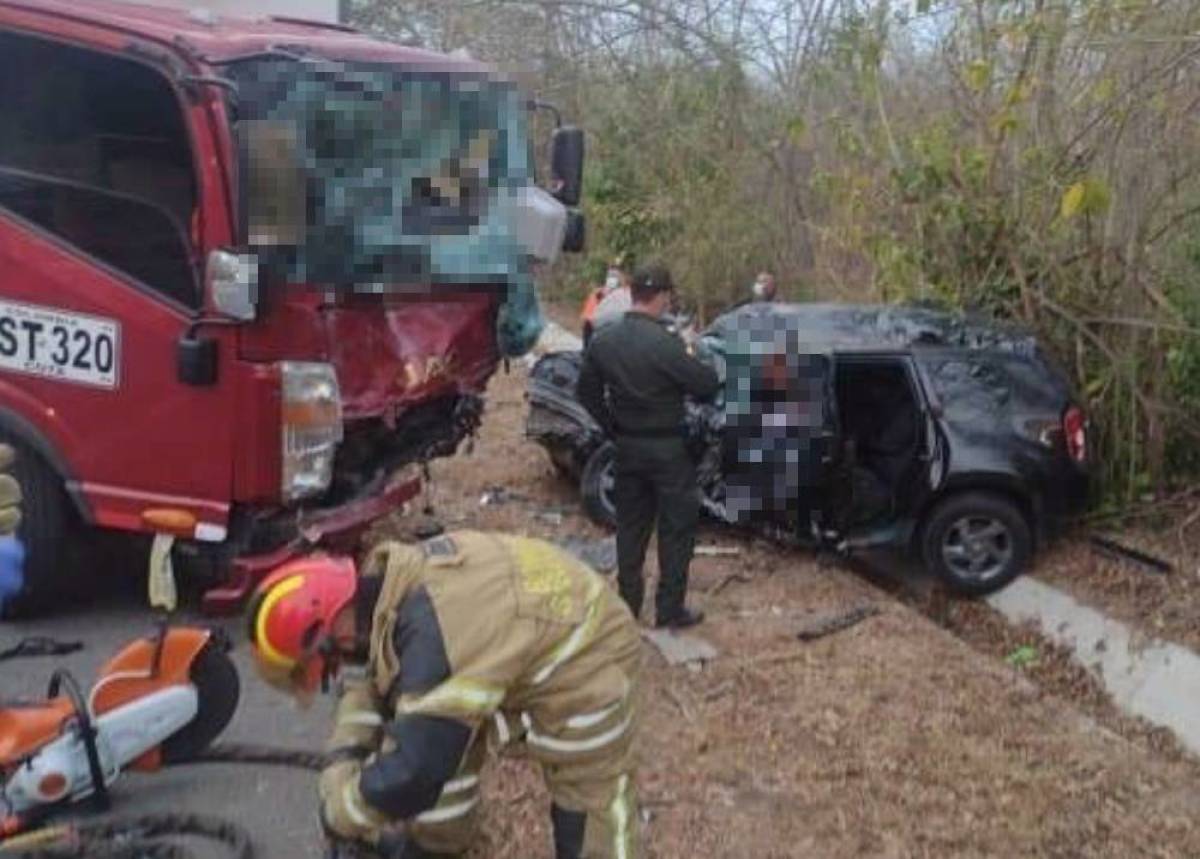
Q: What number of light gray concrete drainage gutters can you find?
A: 1